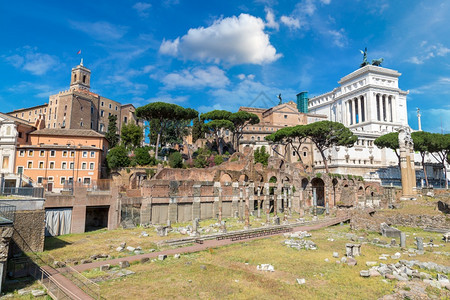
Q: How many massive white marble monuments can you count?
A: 1